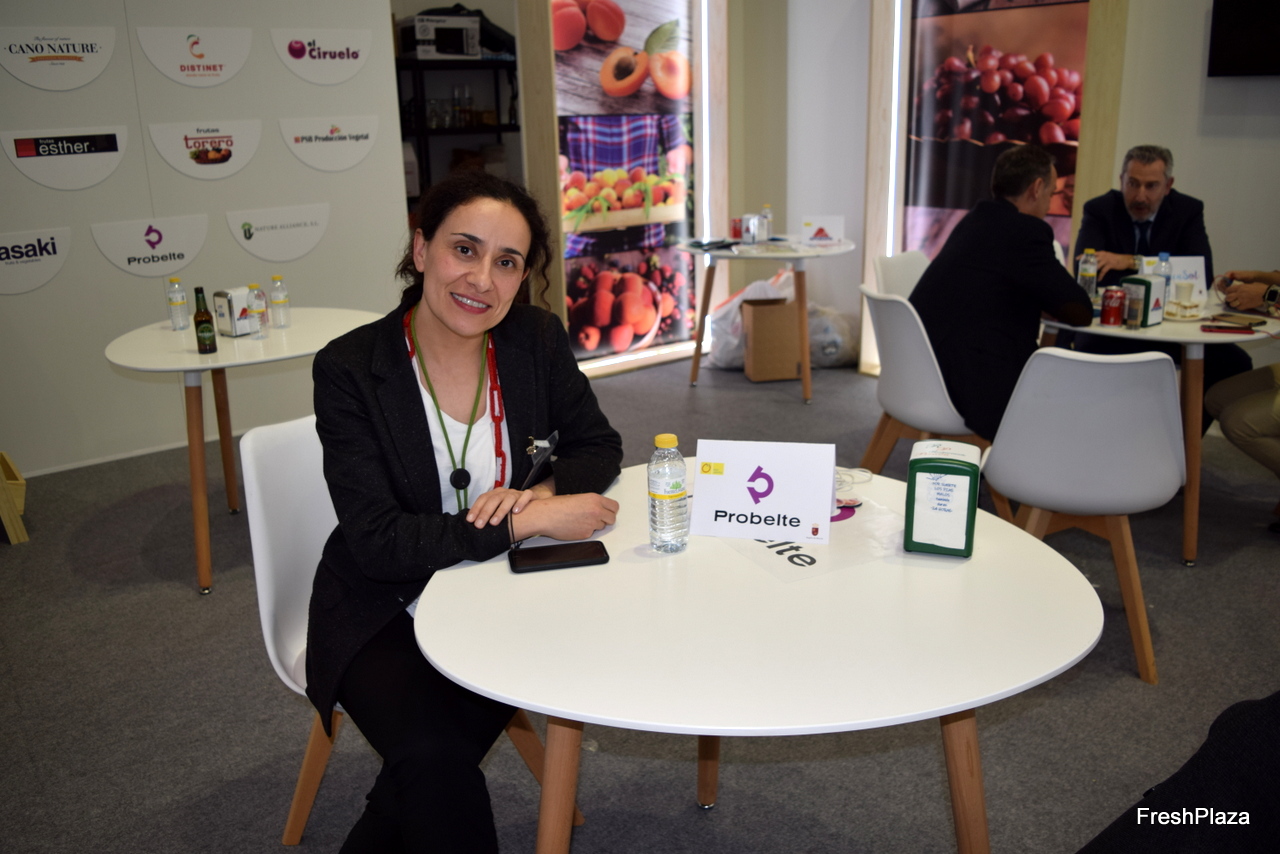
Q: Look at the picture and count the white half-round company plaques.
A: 9